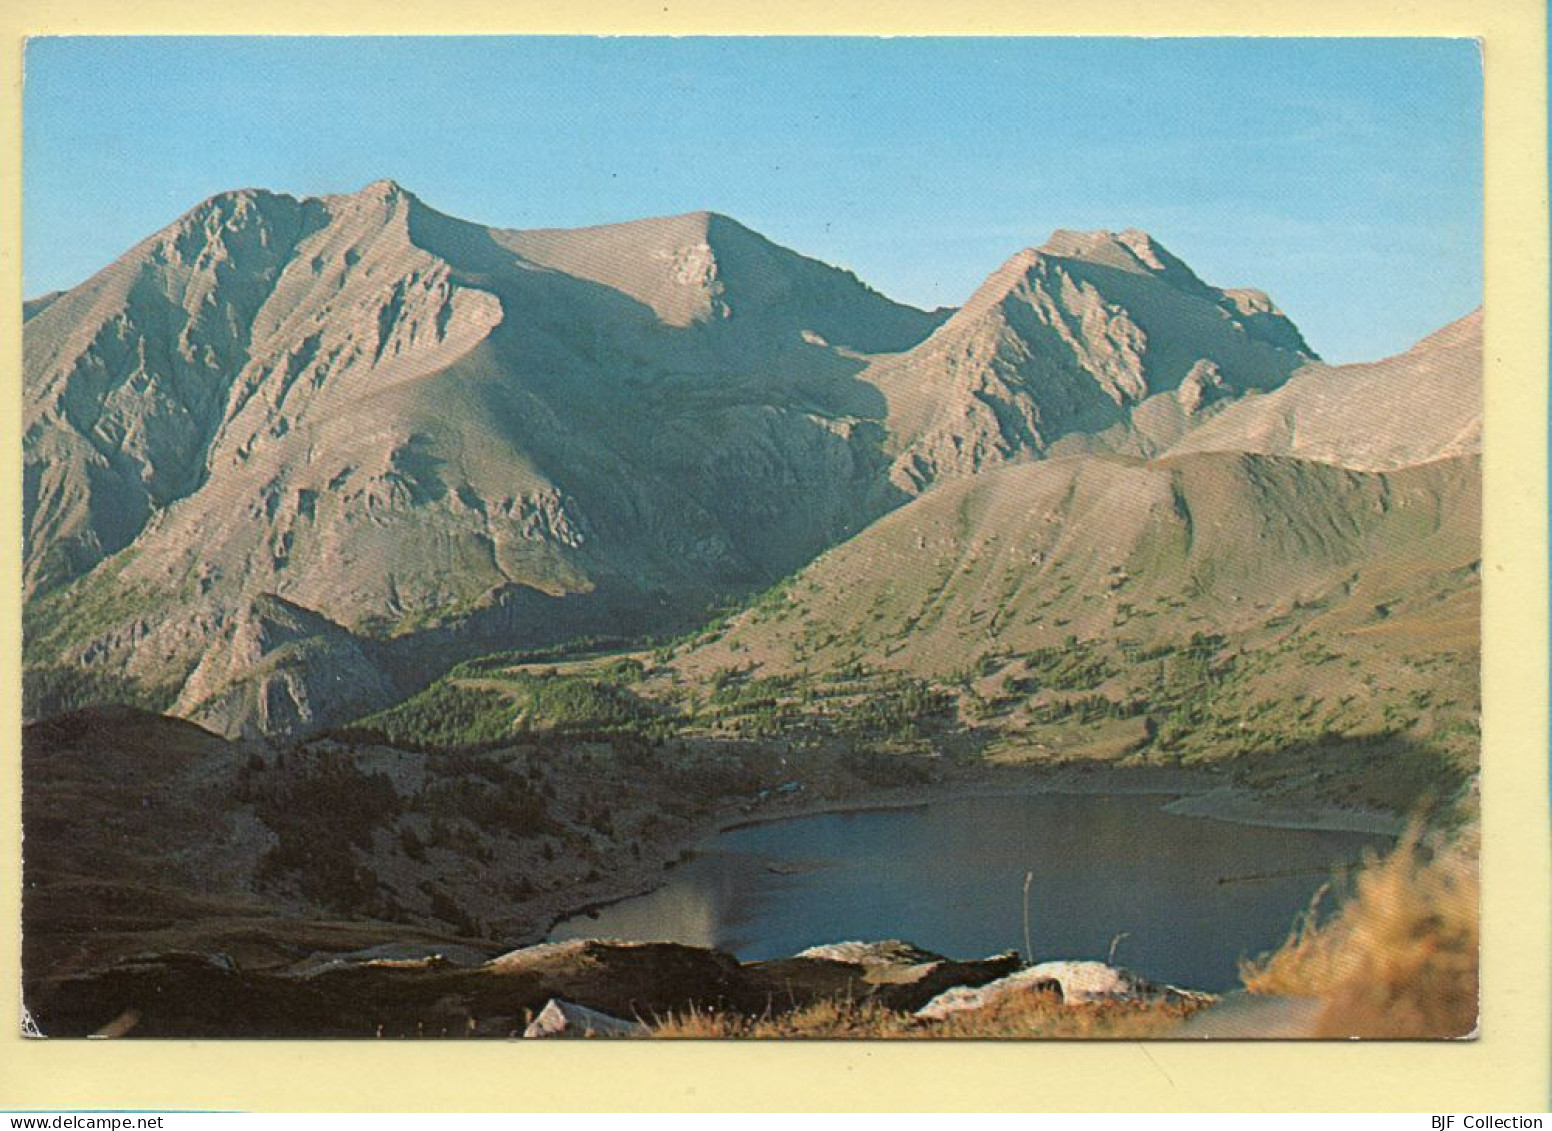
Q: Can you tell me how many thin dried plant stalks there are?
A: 2